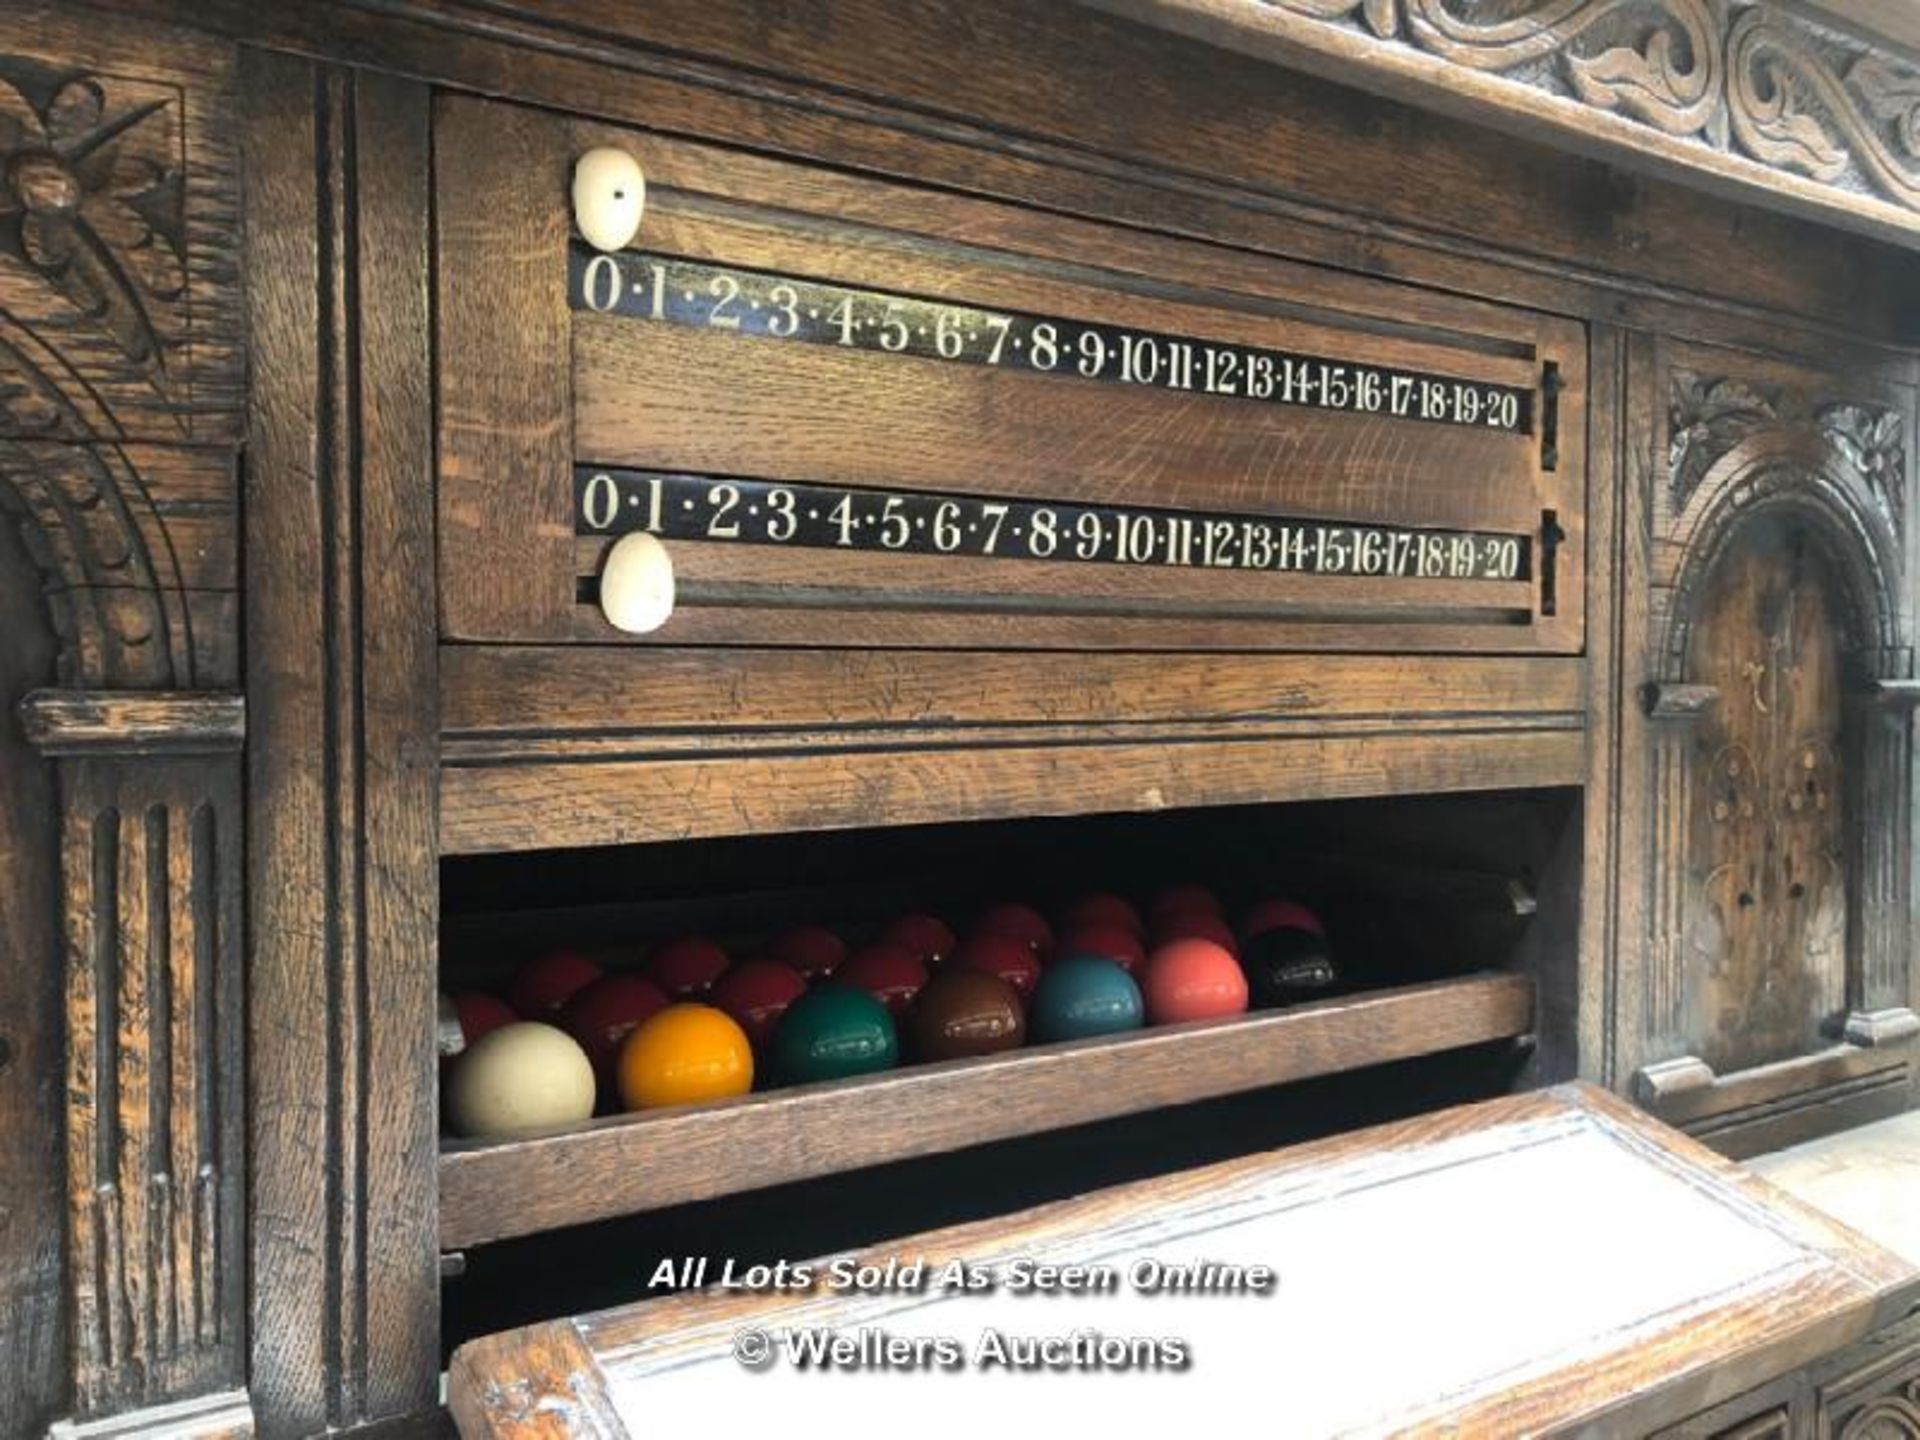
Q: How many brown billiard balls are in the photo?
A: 1